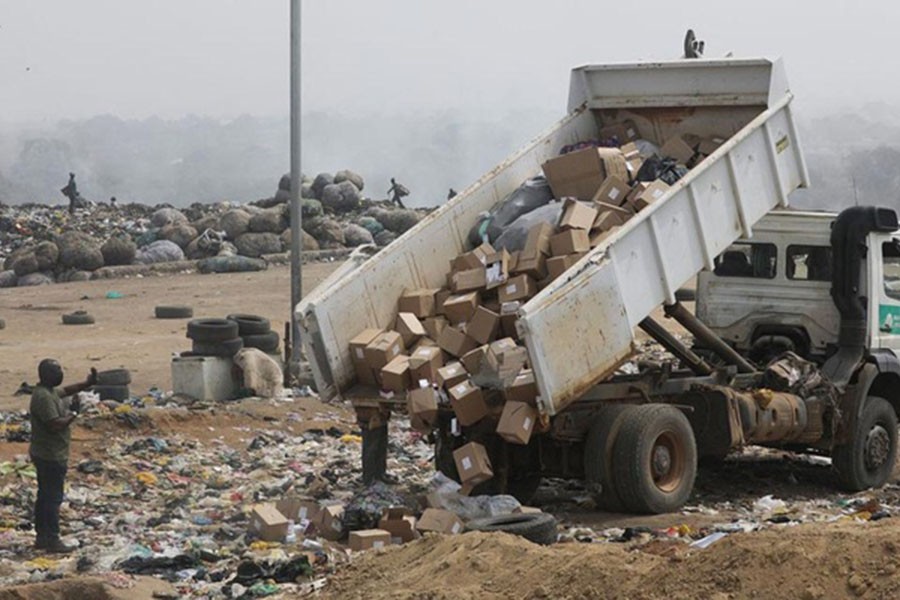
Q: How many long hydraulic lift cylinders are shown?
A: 2